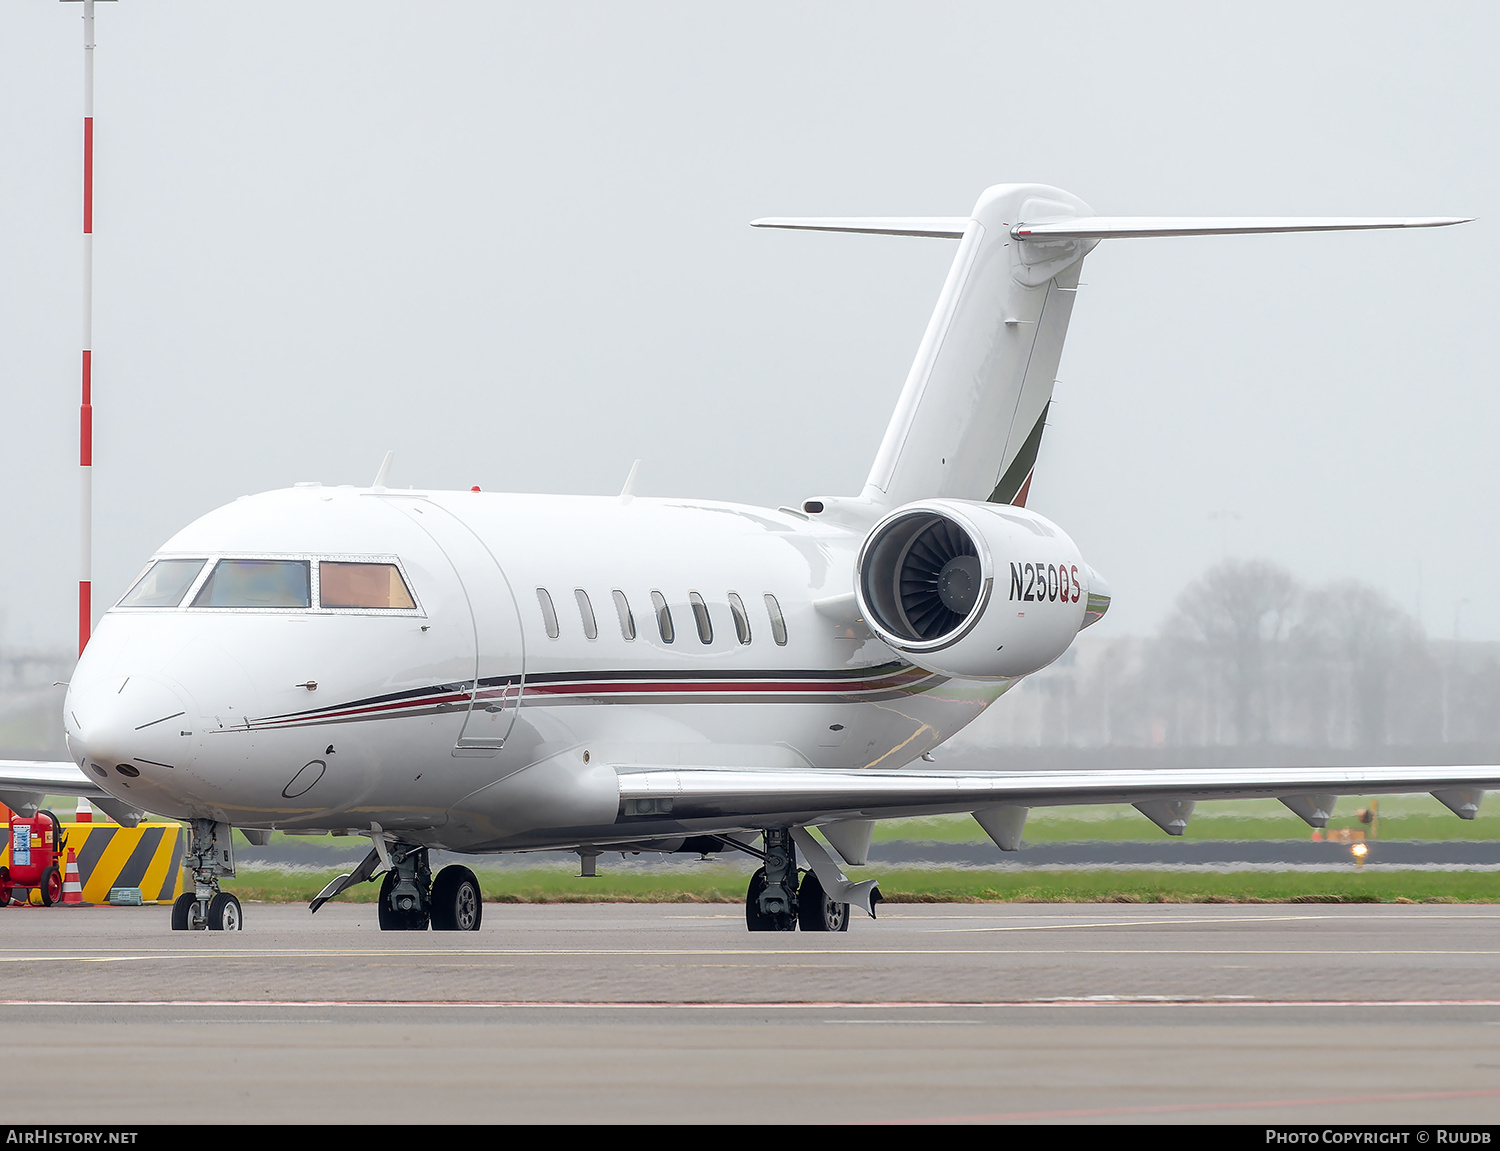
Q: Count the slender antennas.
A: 2